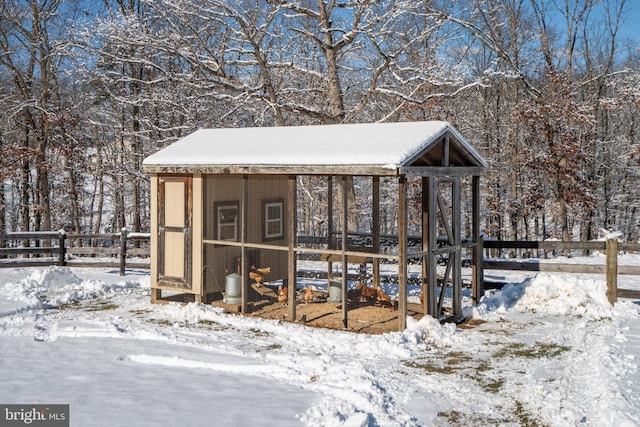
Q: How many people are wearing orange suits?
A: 0